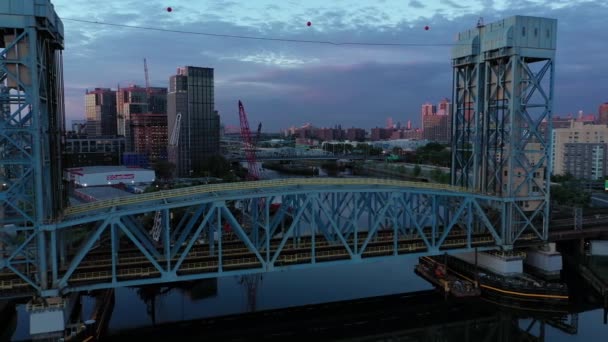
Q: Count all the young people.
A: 0